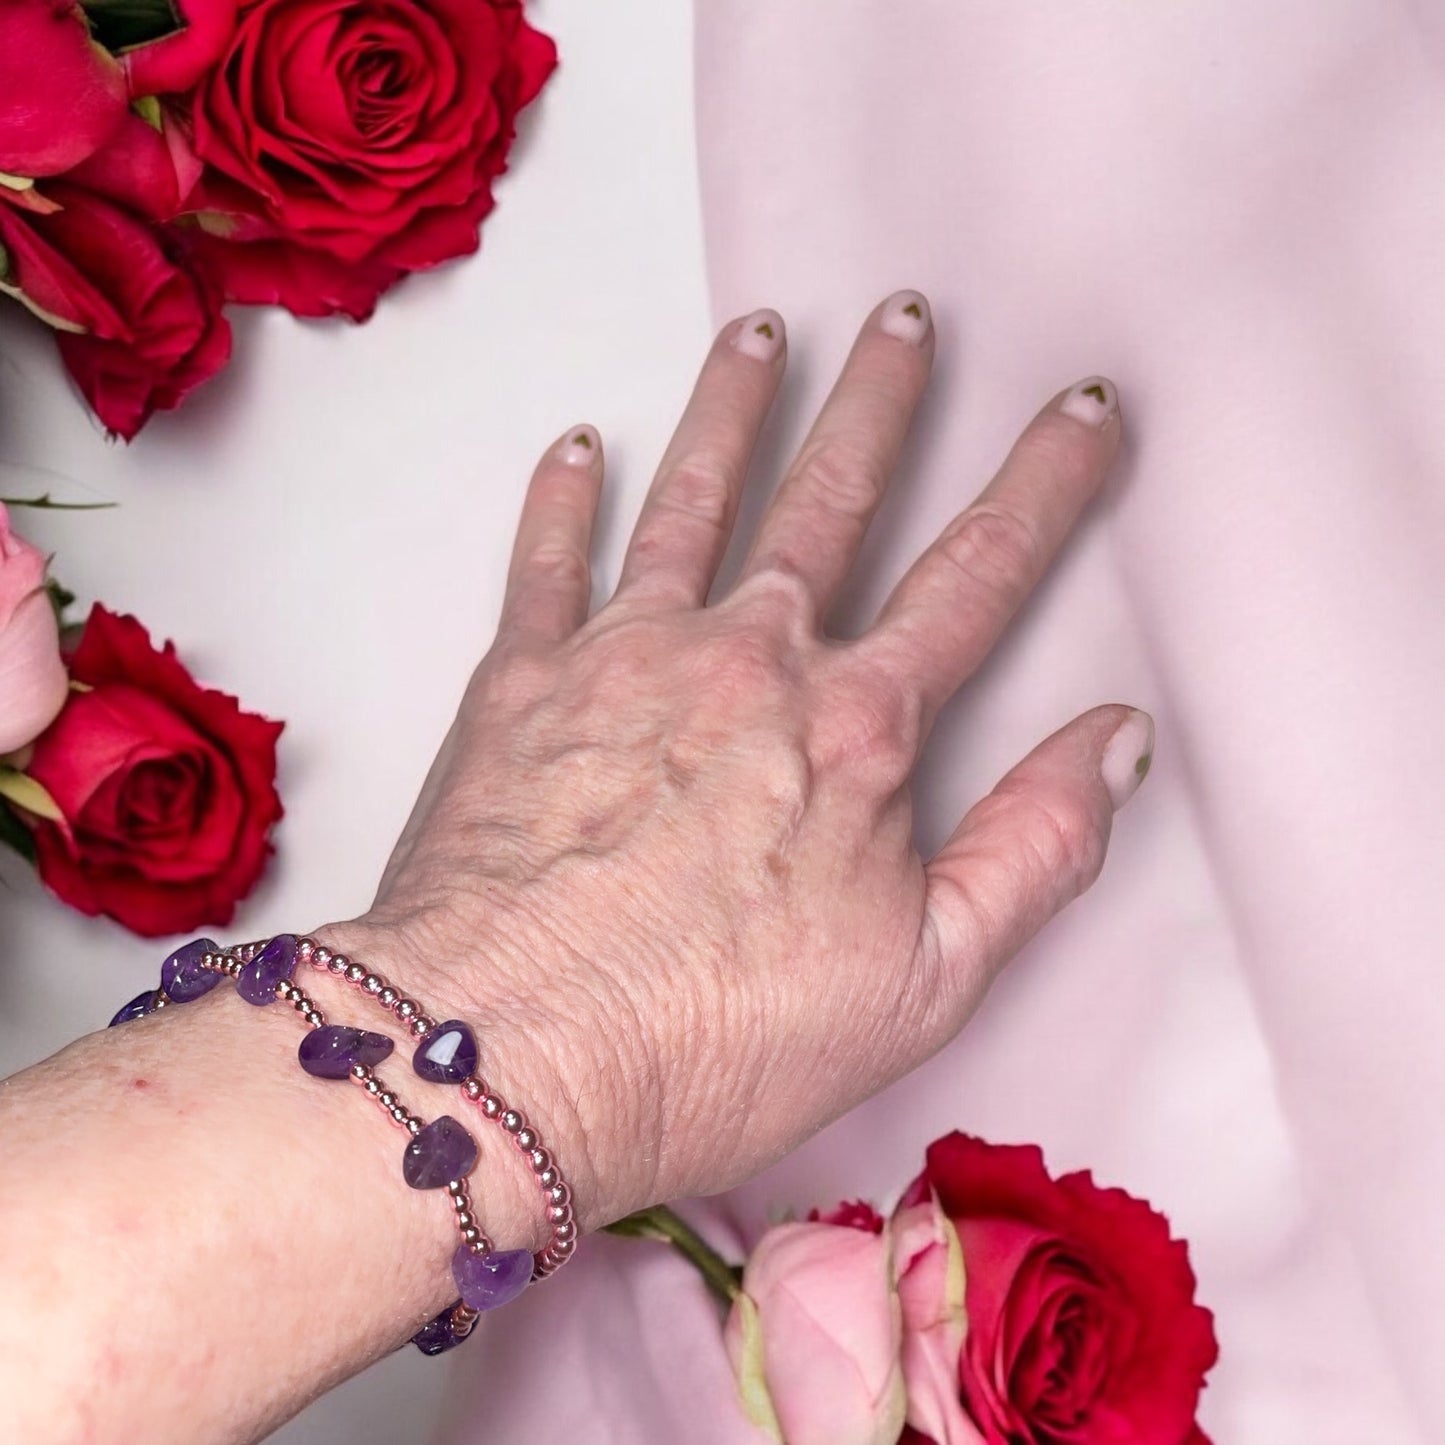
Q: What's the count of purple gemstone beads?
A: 8